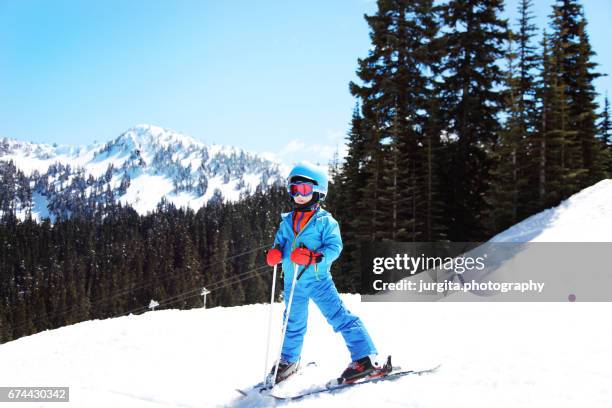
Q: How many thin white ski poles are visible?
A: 2